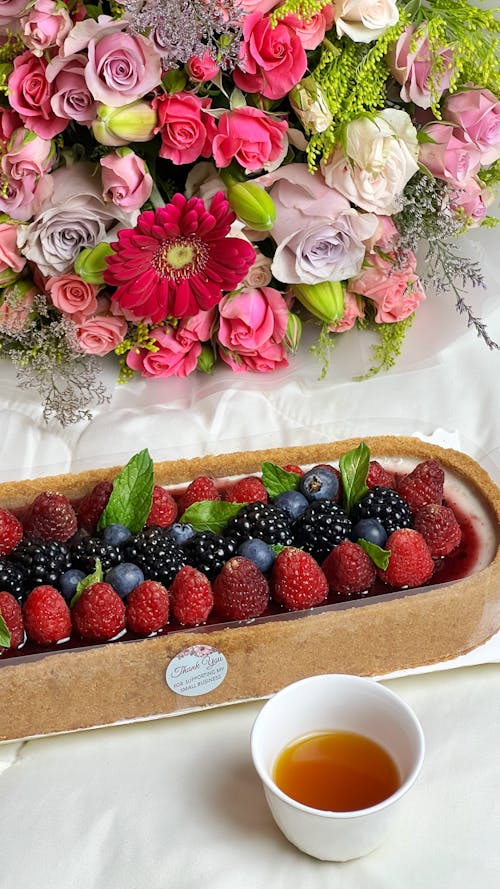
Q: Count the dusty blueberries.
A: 8